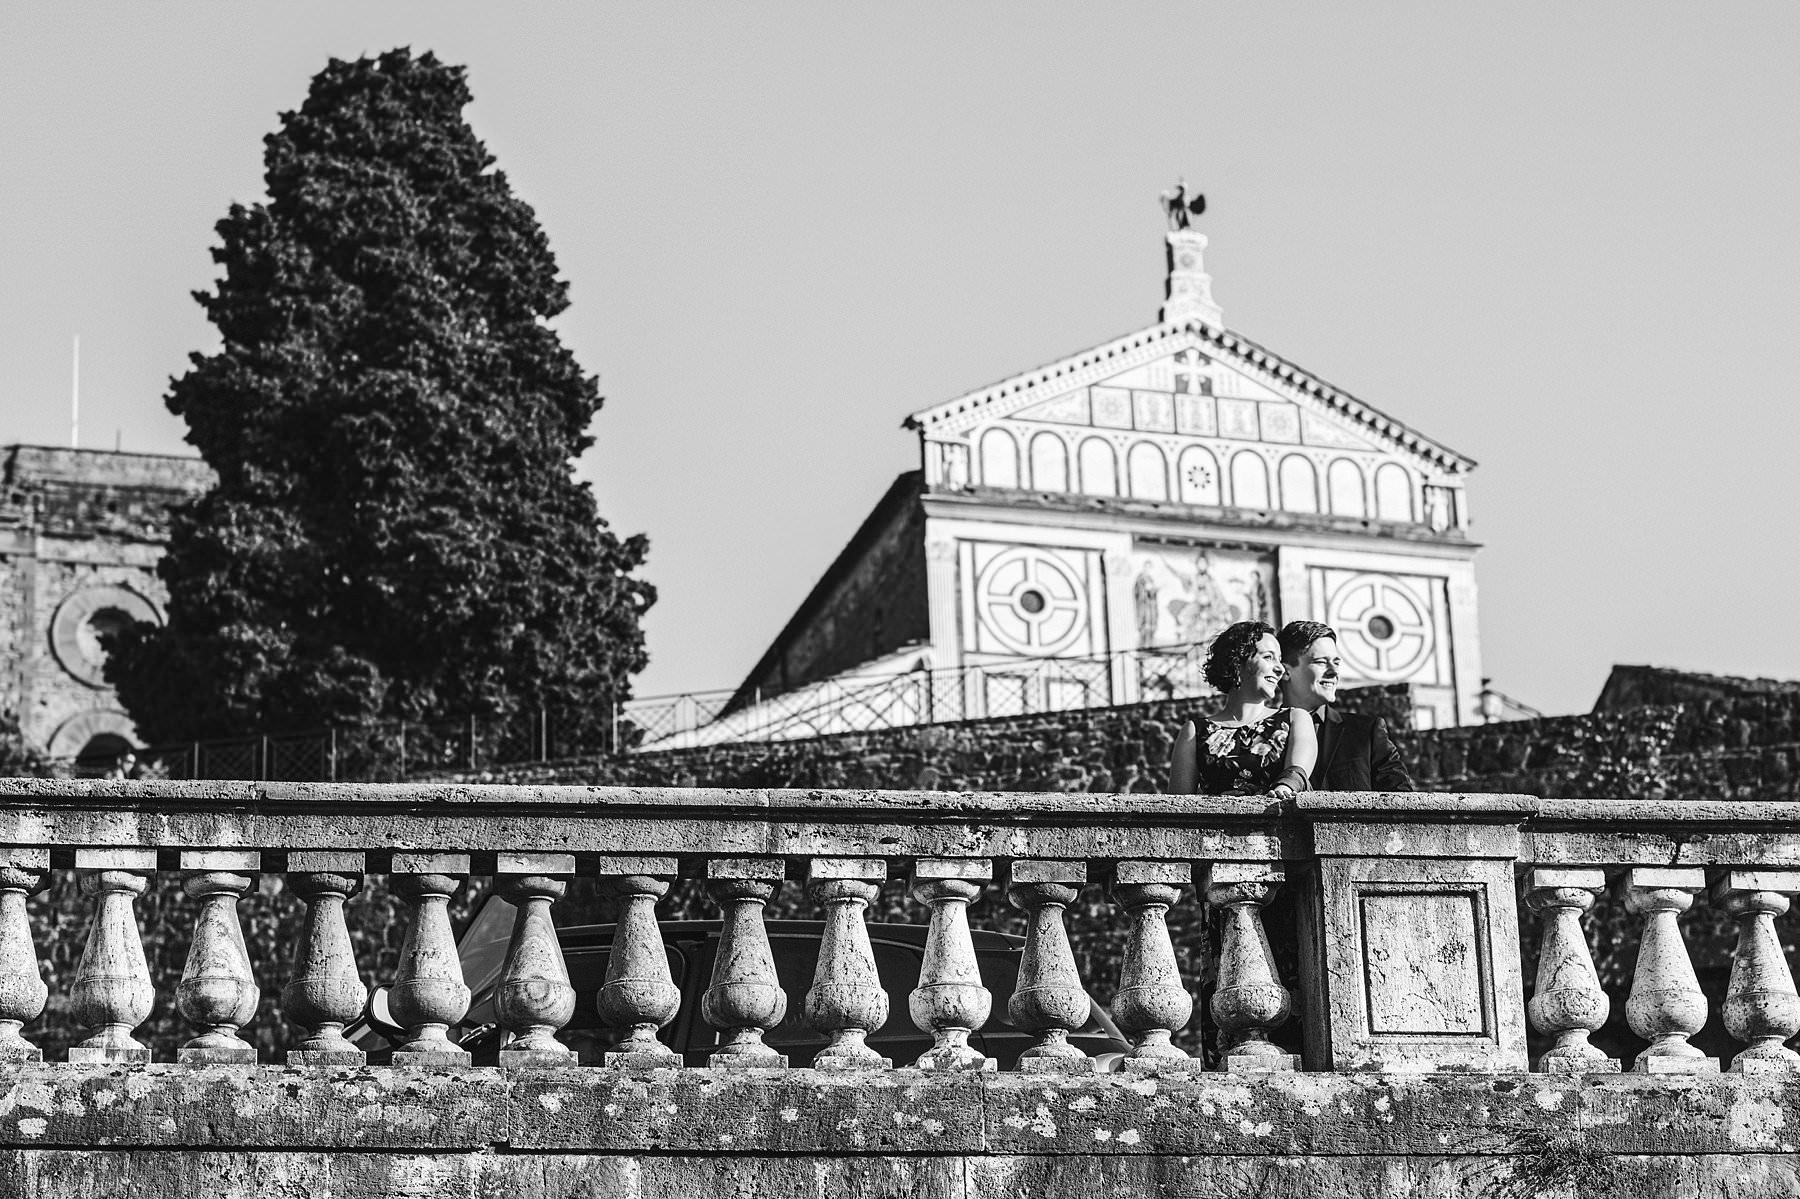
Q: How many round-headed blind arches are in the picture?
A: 9